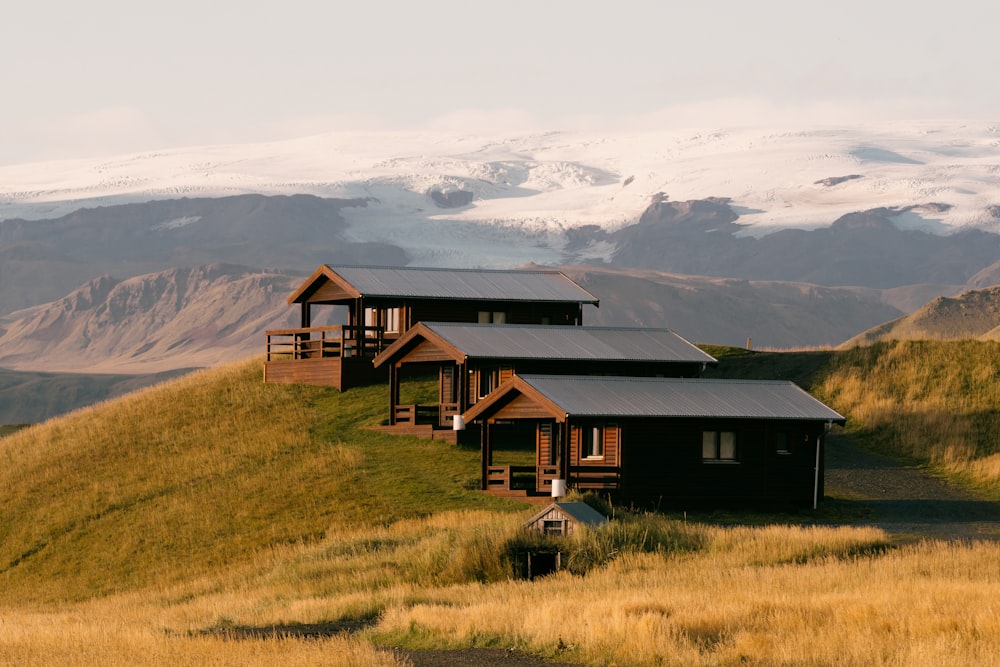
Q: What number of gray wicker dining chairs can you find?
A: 0